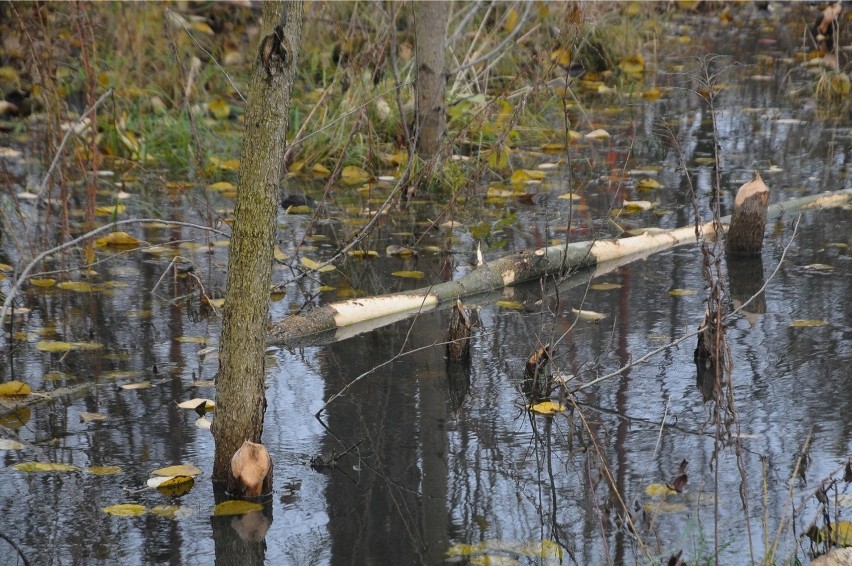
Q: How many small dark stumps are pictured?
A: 3